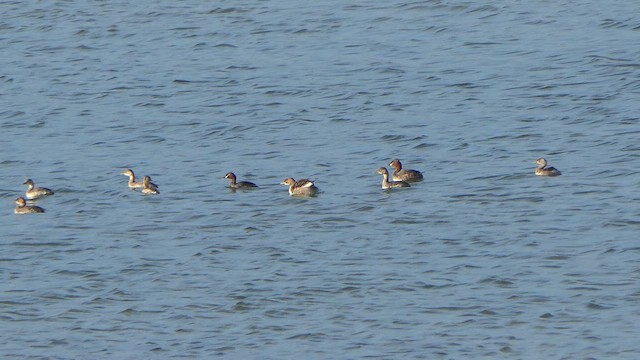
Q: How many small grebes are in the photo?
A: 9